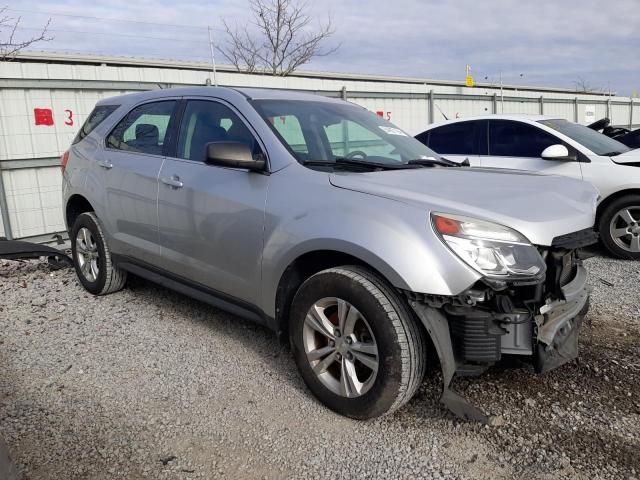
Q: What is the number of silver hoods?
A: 1